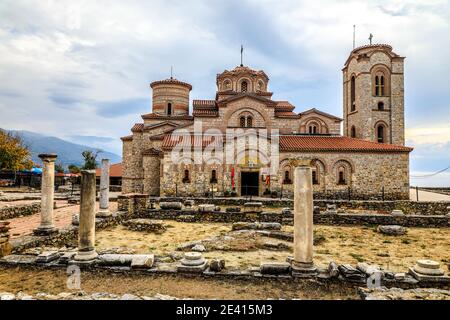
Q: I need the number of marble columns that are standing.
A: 4